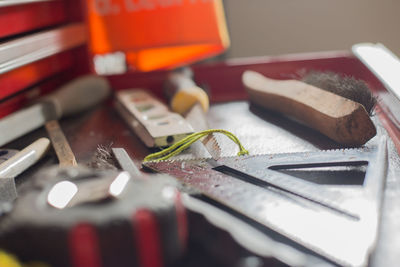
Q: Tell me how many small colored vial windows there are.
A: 3